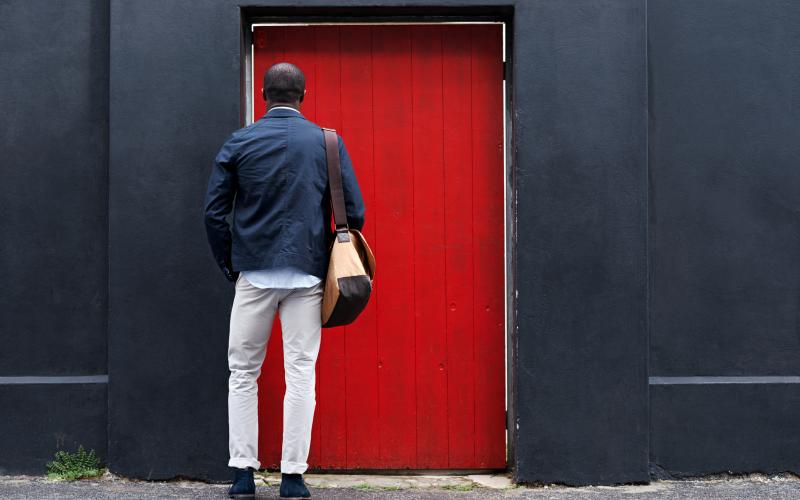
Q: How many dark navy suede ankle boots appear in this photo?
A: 2